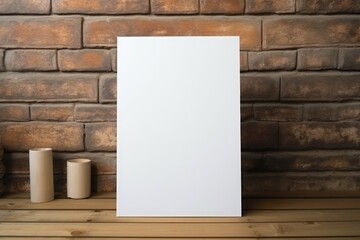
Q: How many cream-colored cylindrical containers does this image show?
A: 2